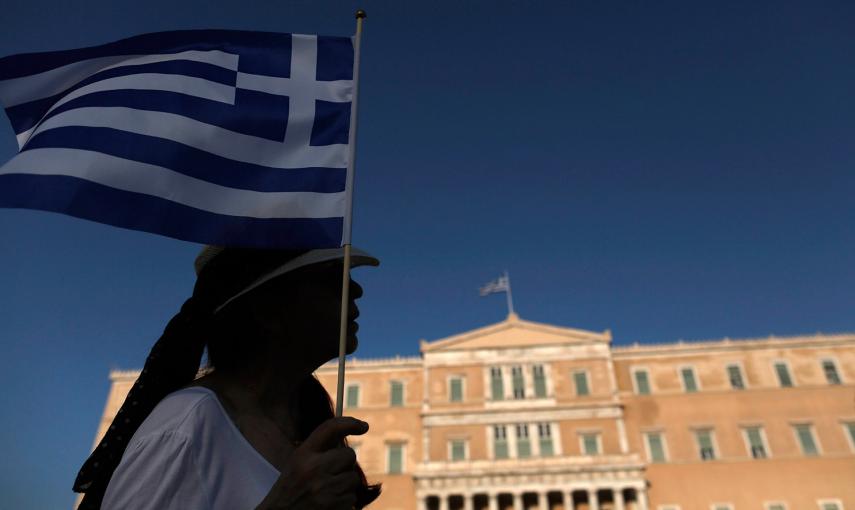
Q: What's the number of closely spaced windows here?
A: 6